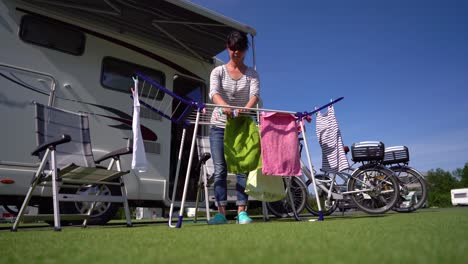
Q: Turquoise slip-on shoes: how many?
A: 2